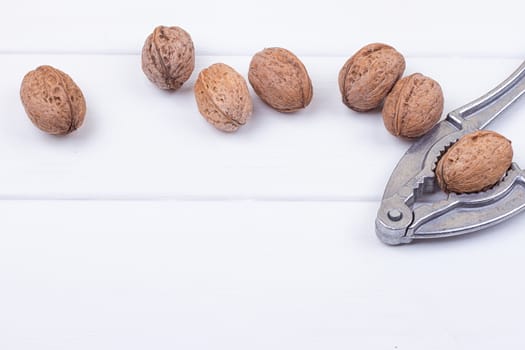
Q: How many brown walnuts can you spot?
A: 7